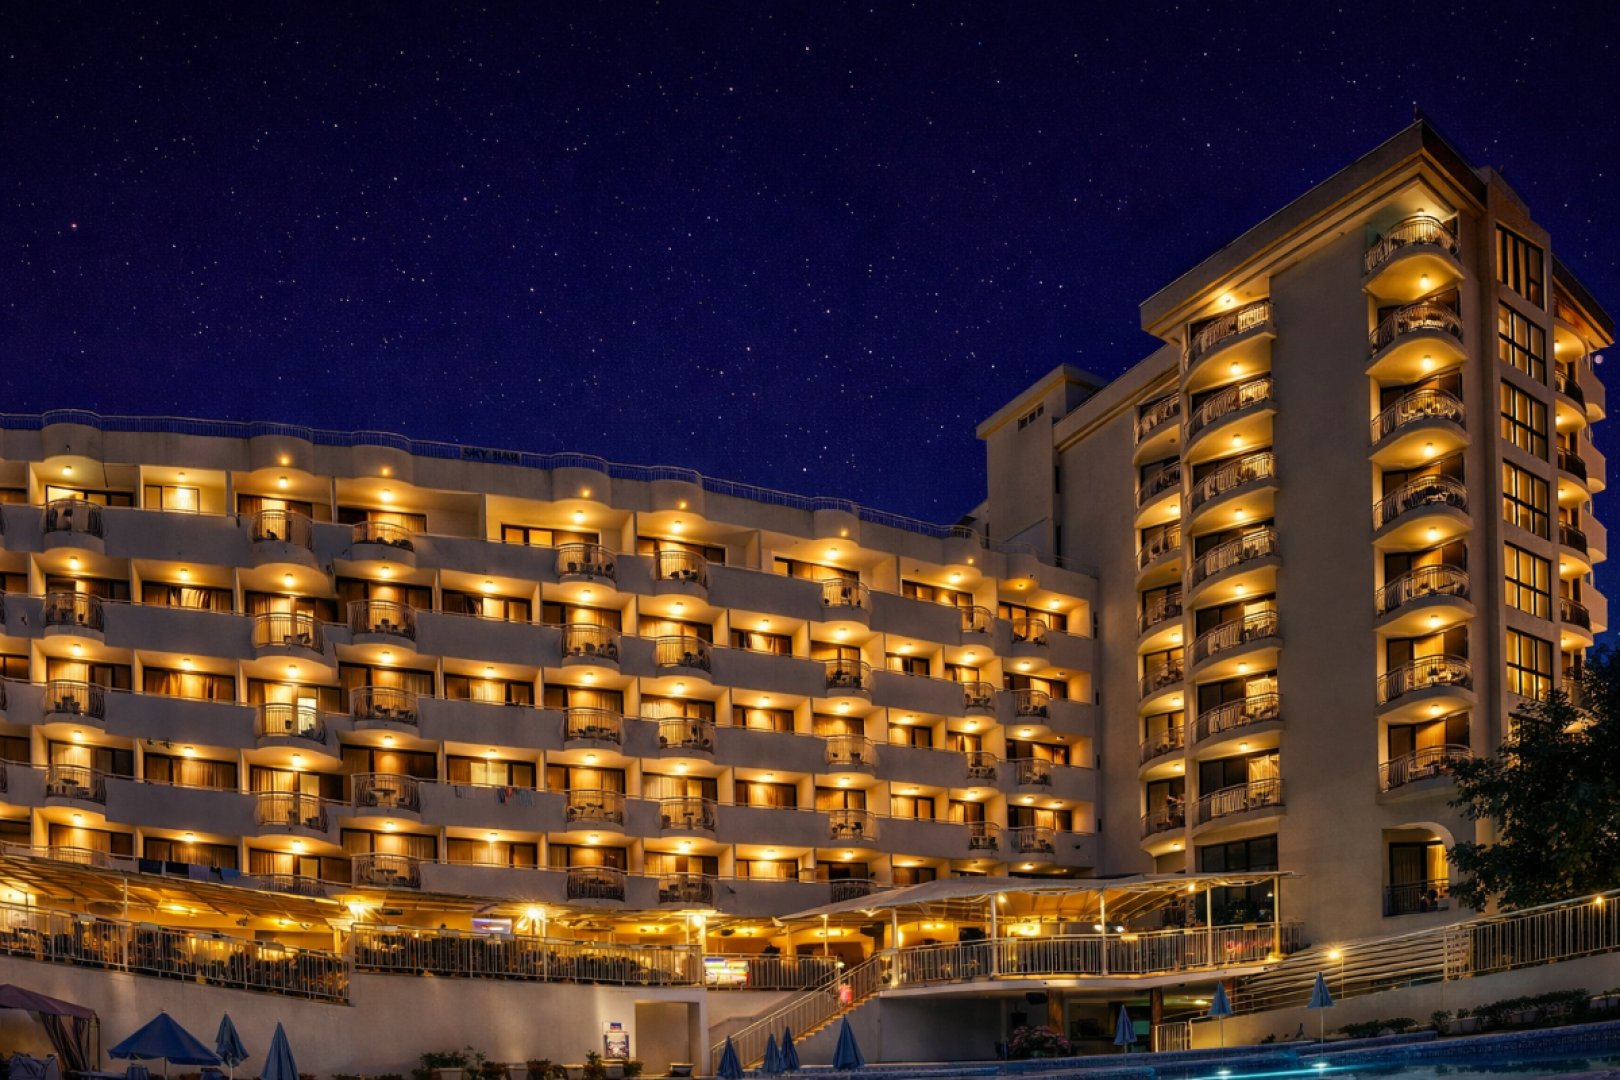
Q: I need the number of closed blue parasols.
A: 9